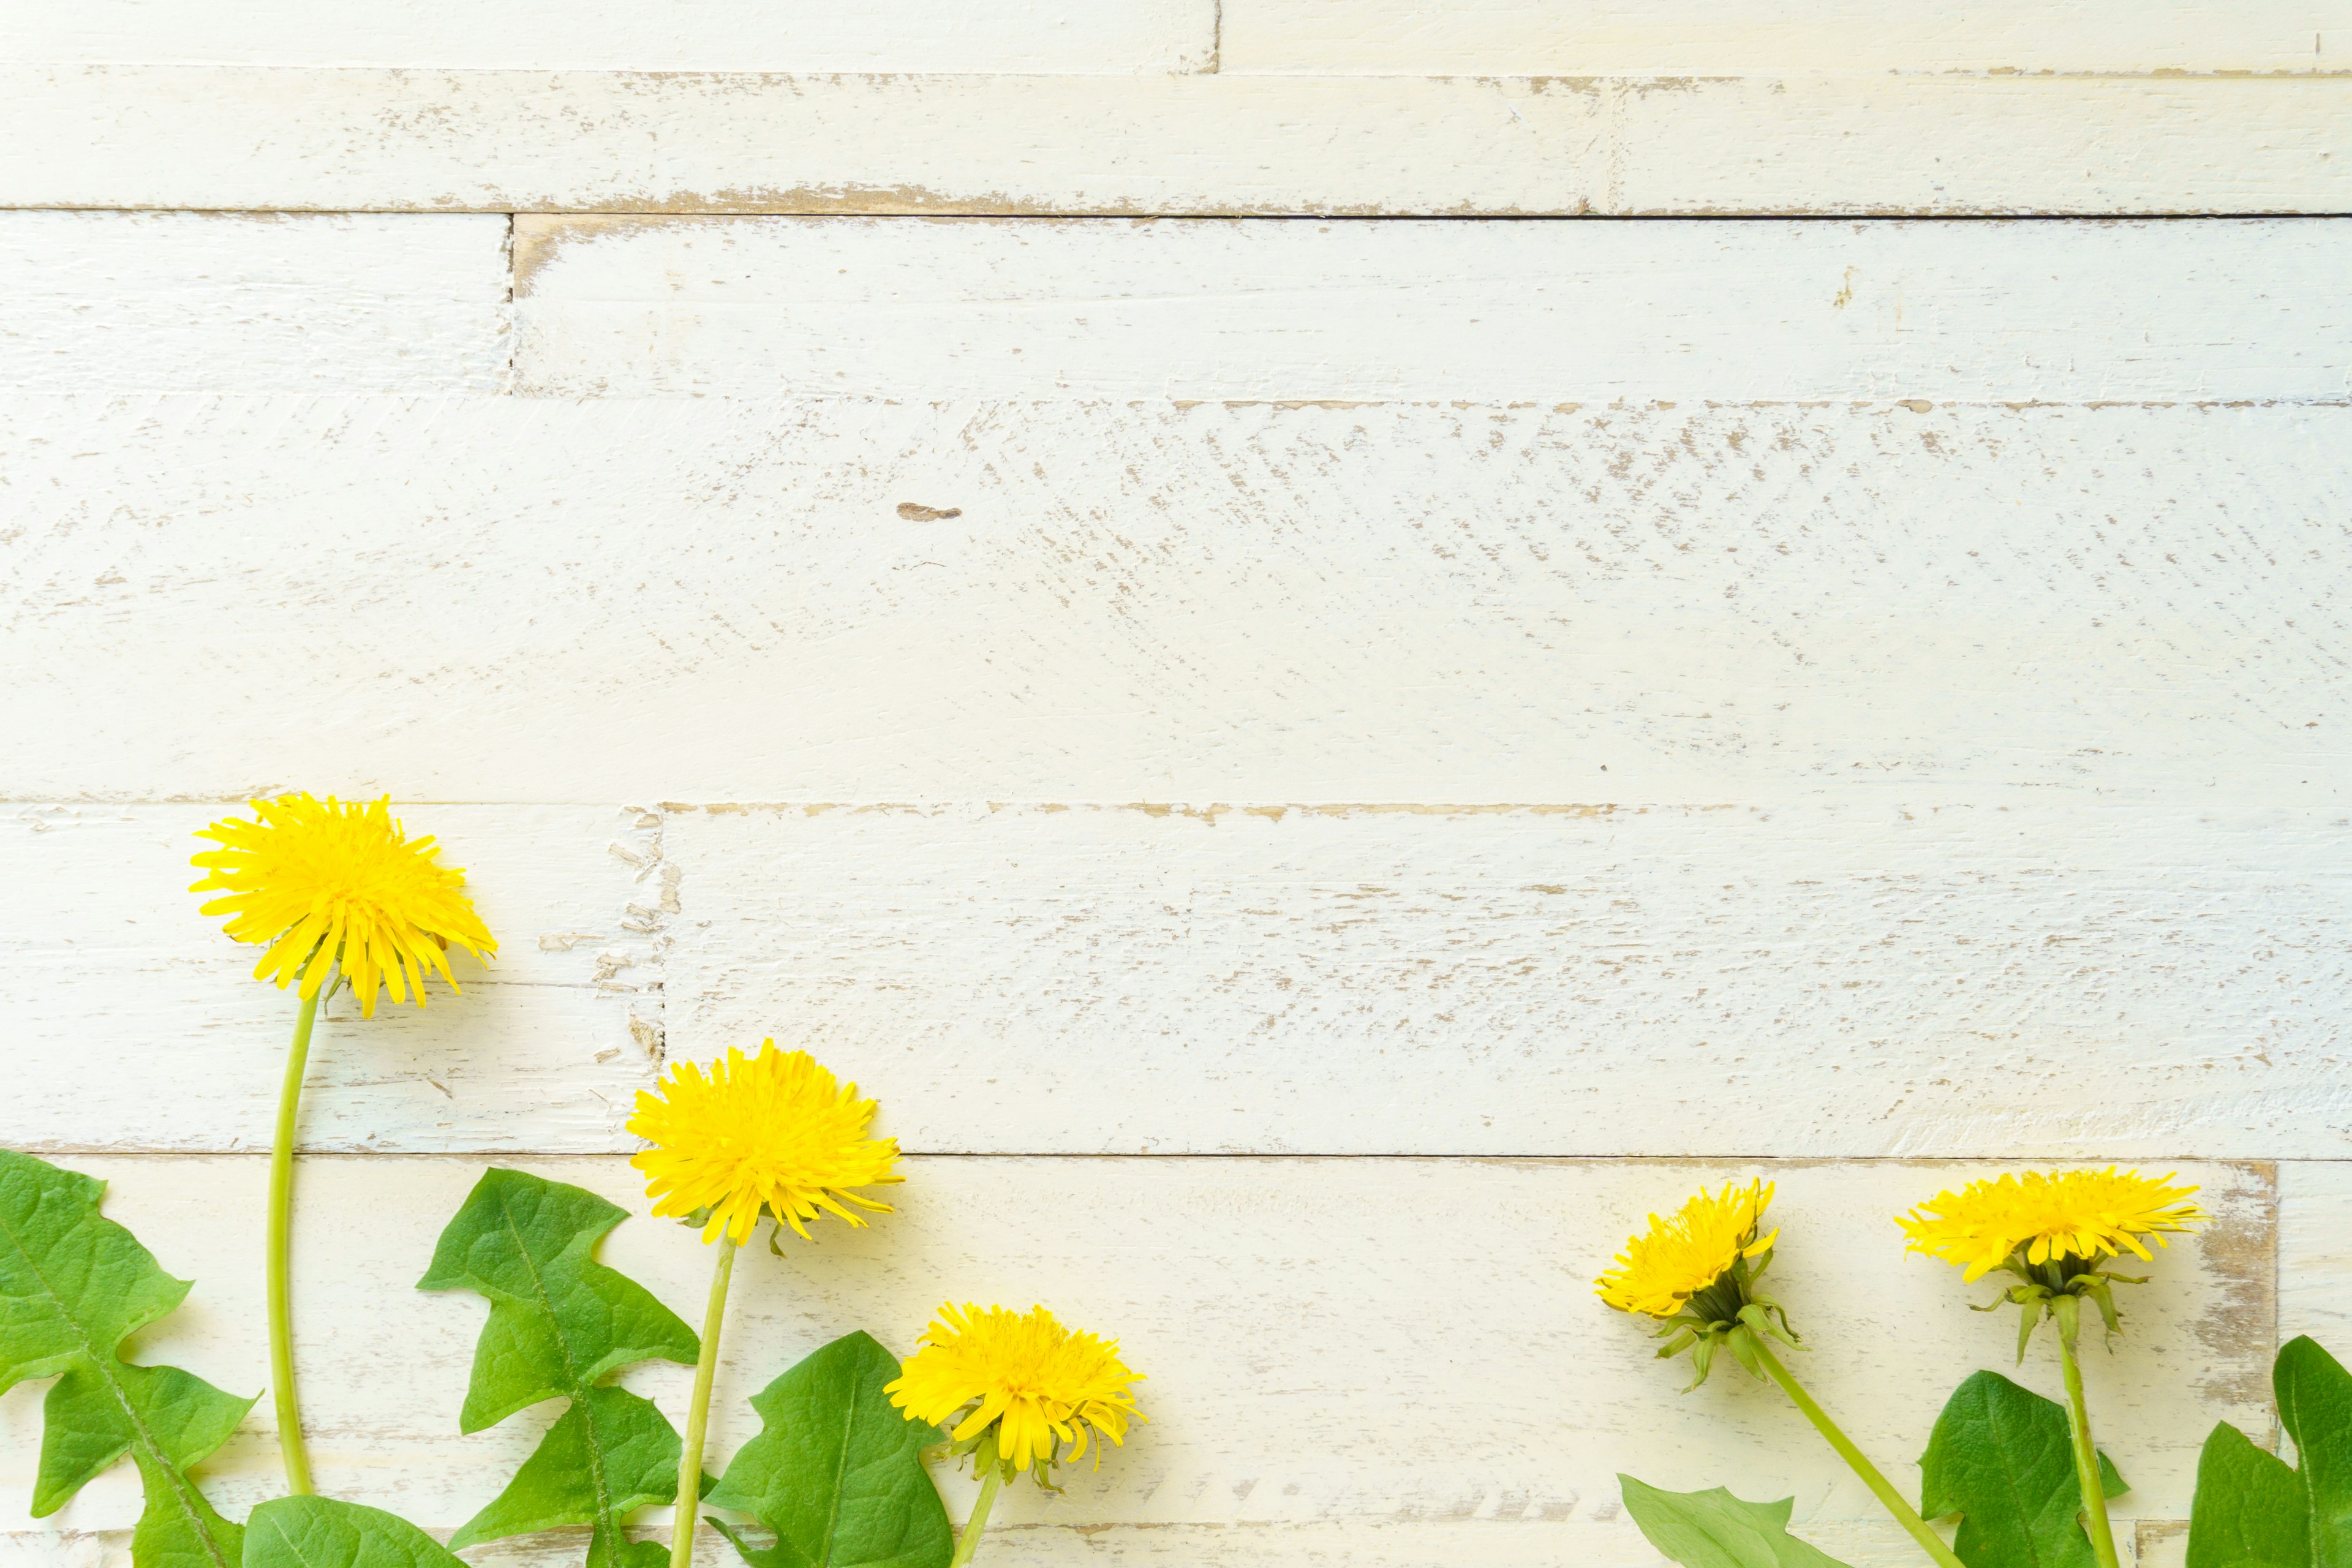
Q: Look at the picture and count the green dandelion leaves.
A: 7